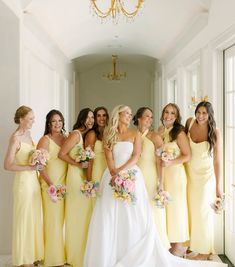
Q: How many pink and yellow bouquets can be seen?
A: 8